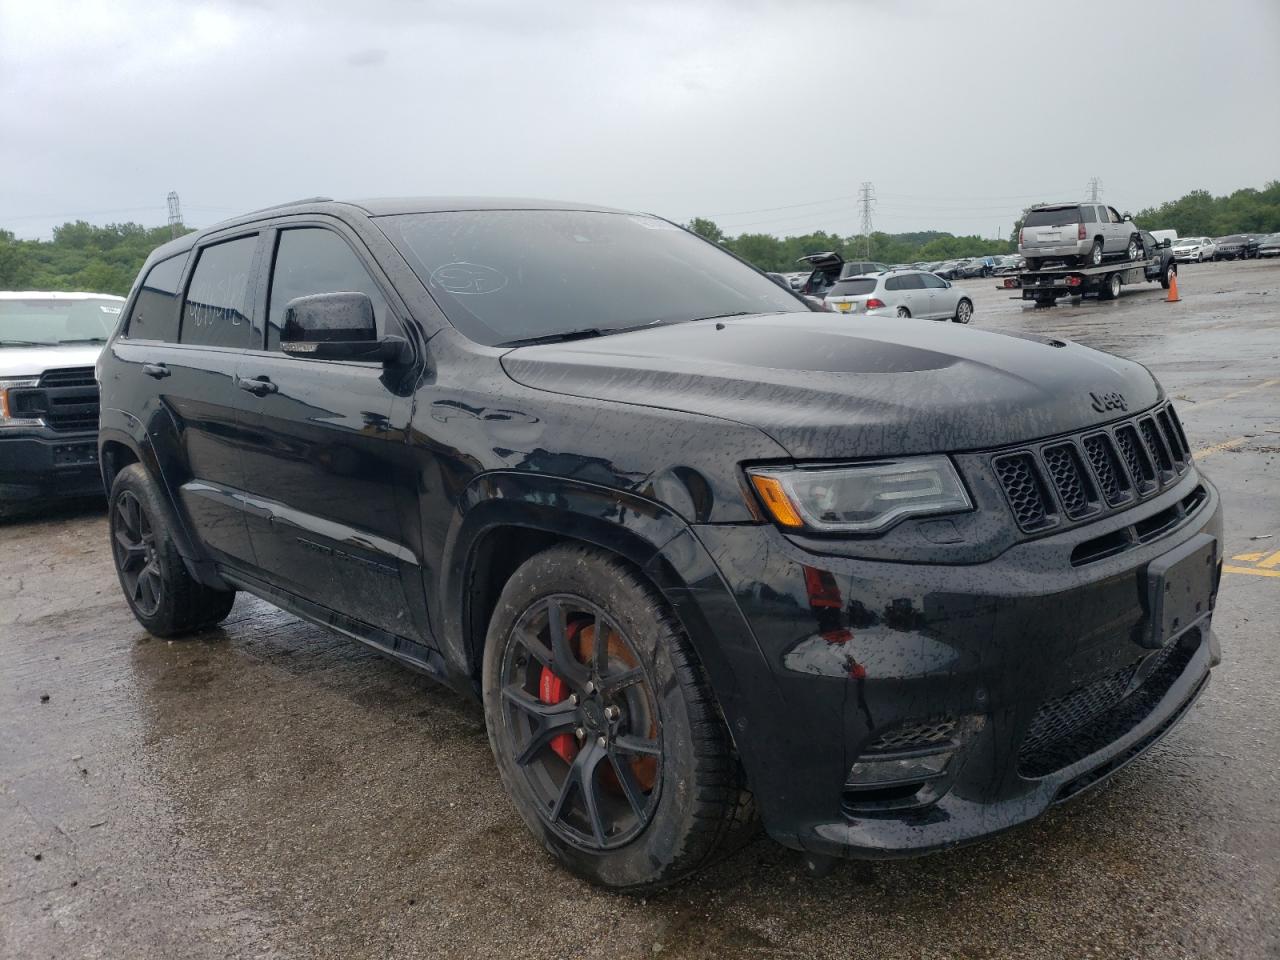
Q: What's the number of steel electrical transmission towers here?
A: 3